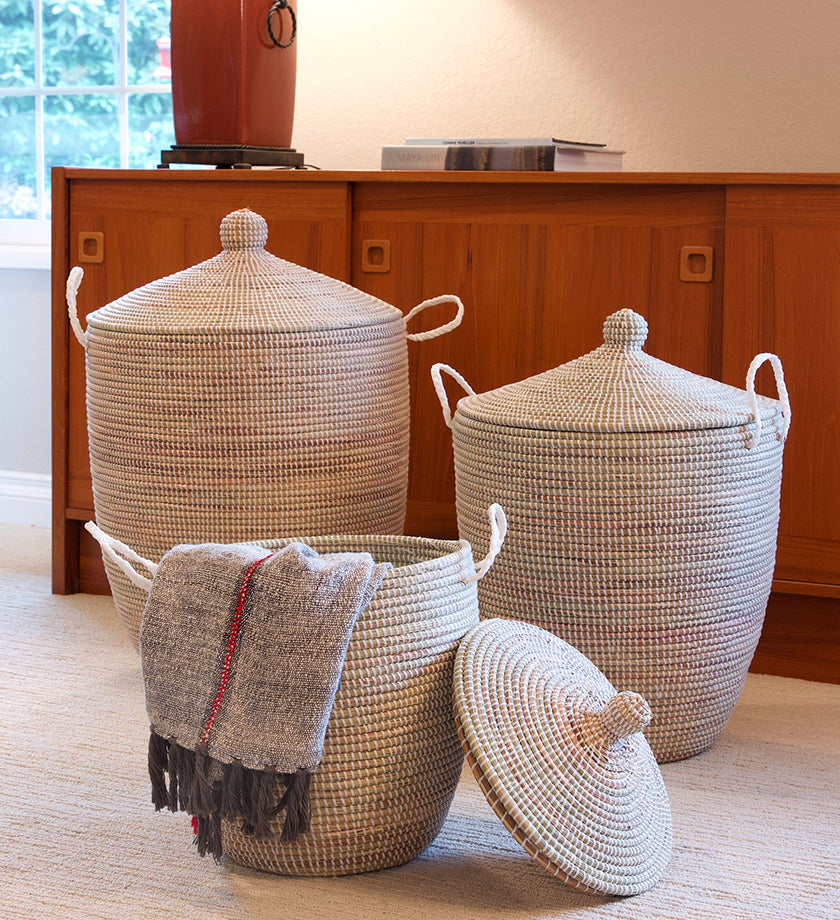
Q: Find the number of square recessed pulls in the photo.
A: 3